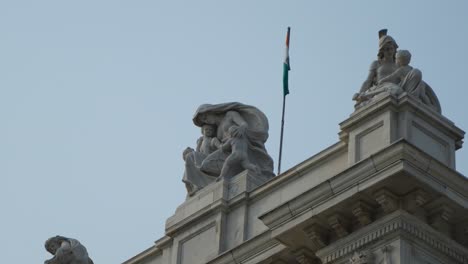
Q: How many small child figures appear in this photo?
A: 3